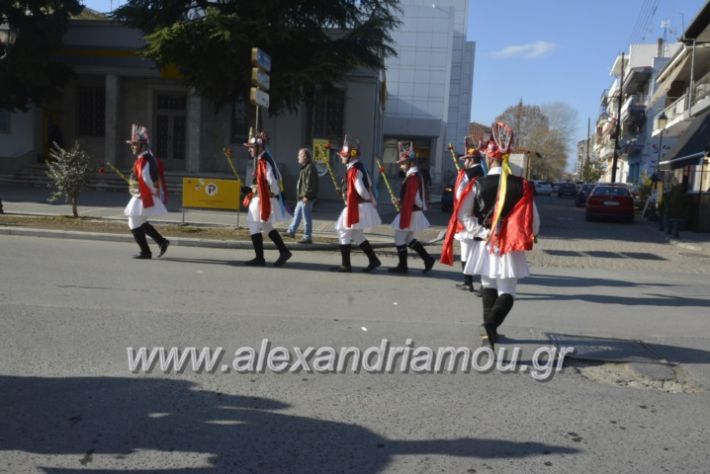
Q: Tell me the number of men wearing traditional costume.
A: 6